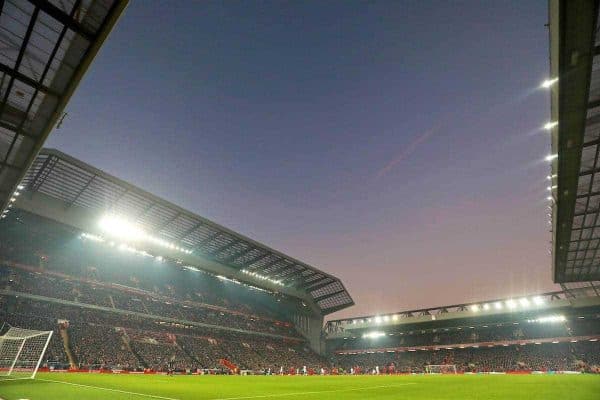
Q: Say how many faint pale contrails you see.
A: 1